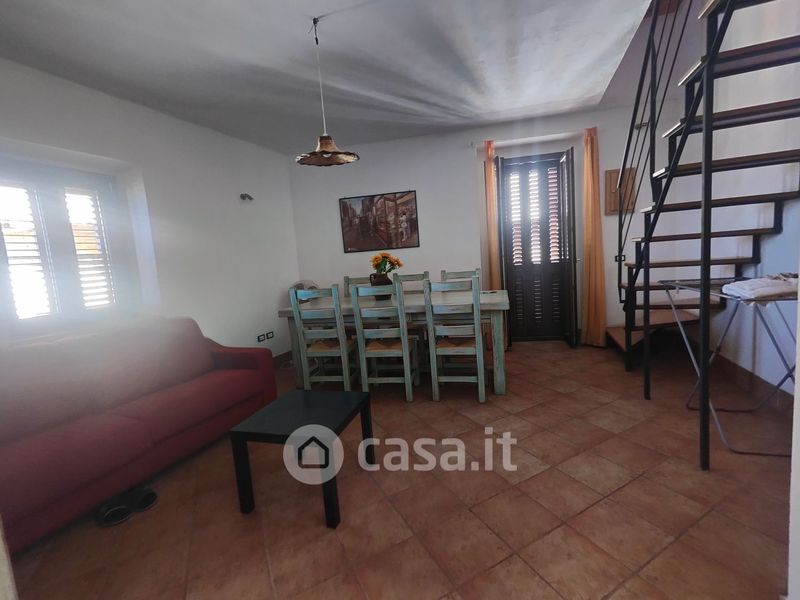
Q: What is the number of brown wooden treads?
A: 11